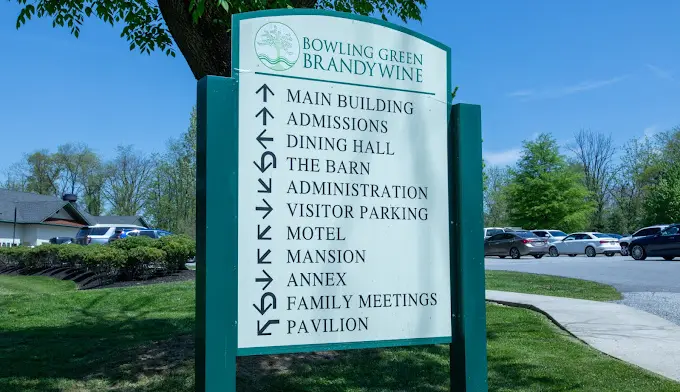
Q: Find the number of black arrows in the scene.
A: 11